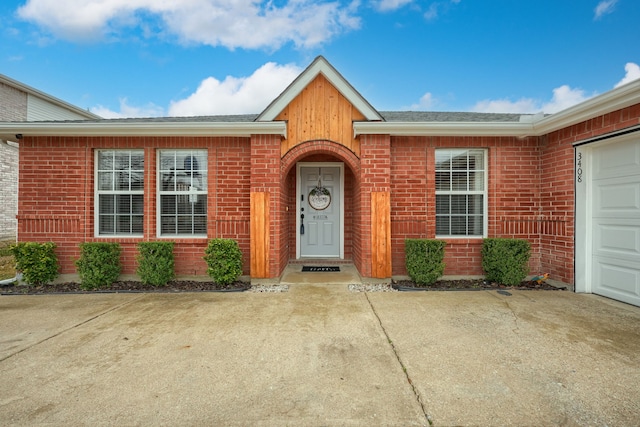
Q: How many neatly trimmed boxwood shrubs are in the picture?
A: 6